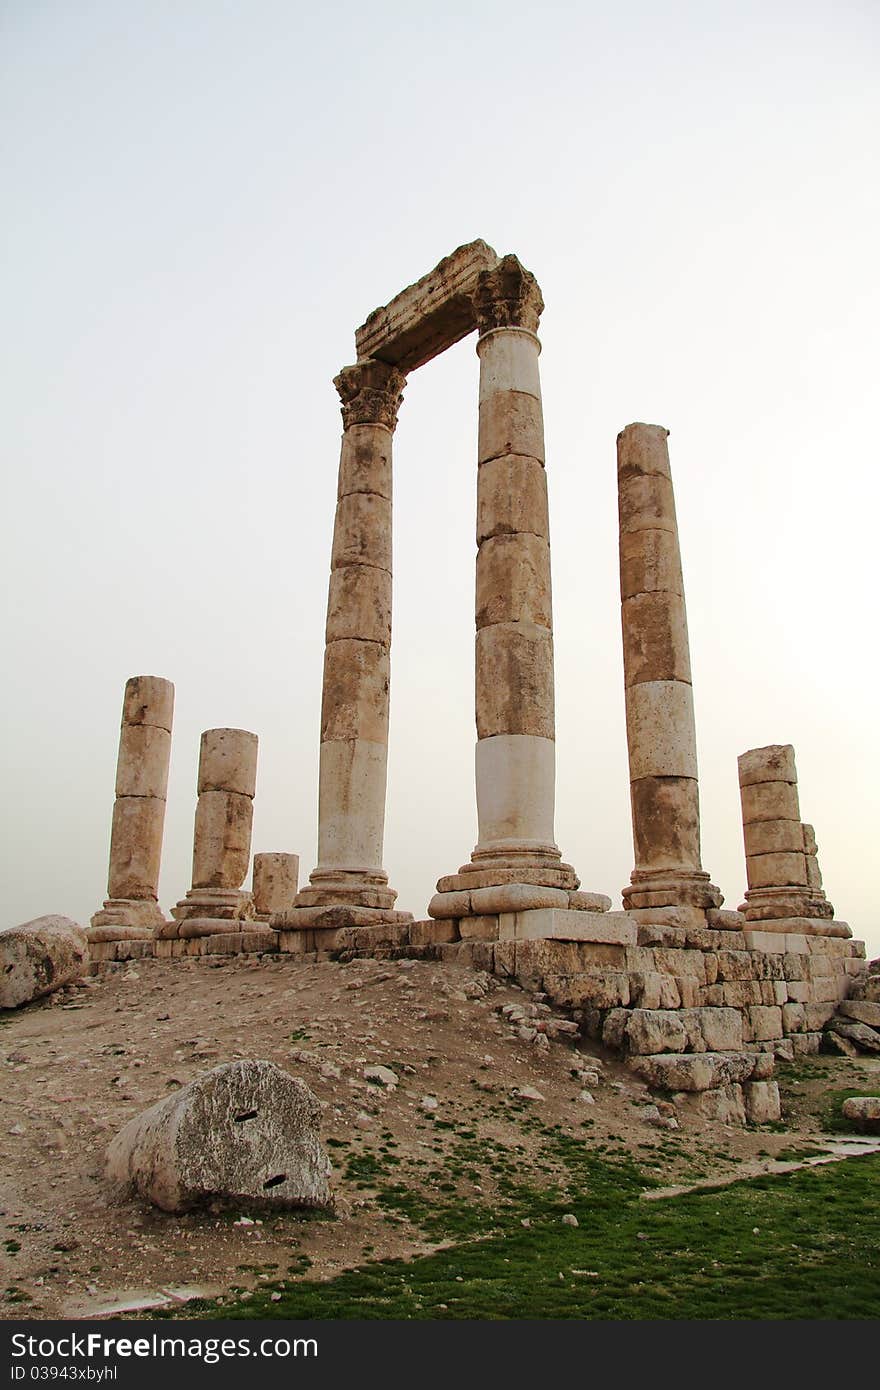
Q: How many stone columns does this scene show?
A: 7